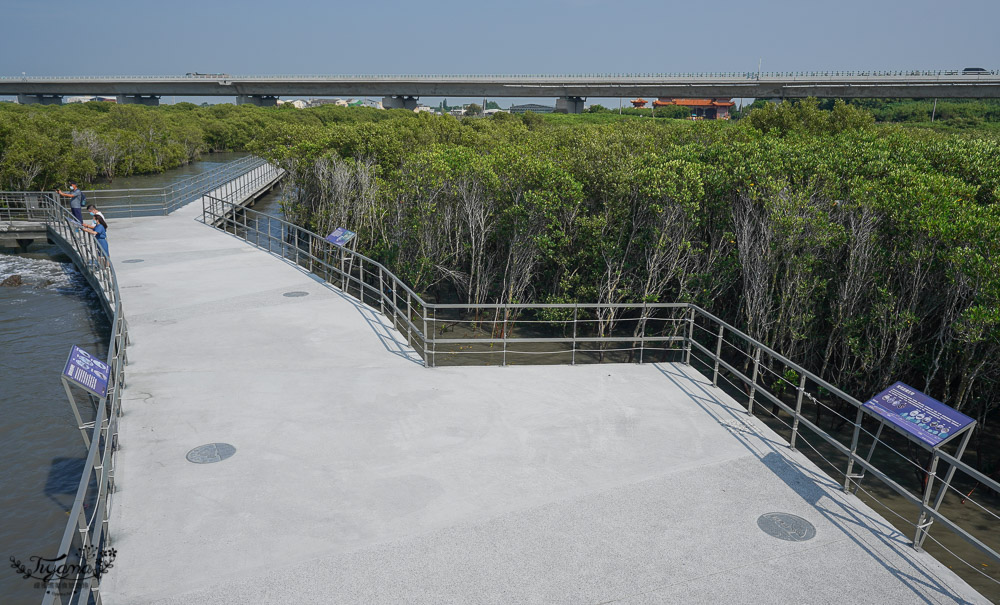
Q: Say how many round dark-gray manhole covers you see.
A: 4